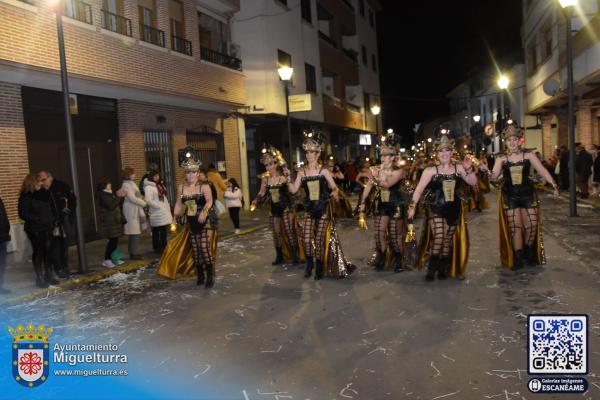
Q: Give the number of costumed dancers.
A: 6